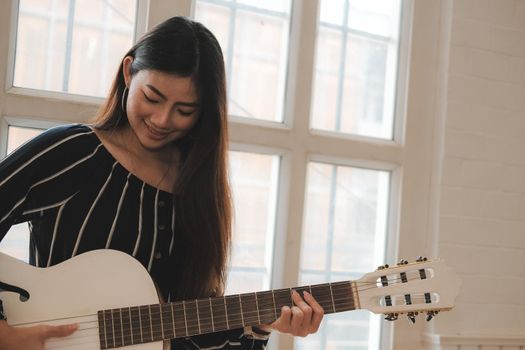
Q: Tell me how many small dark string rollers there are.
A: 6